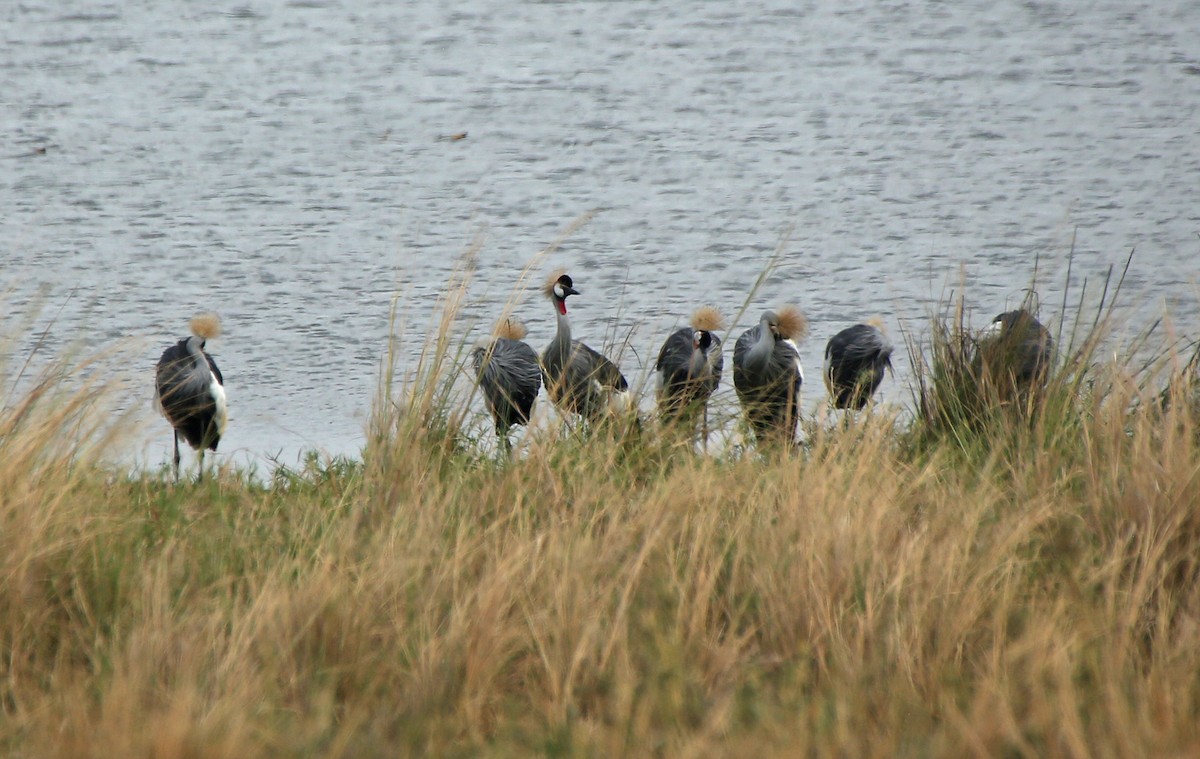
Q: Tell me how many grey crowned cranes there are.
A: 7